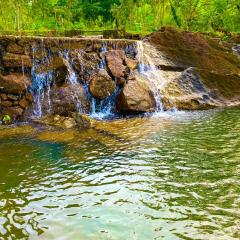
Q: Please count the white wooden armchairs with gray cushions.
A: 0